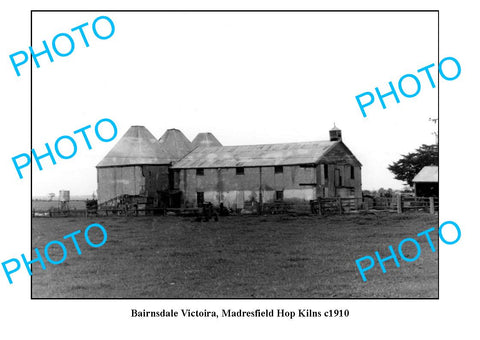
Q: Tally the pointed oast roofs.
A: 3